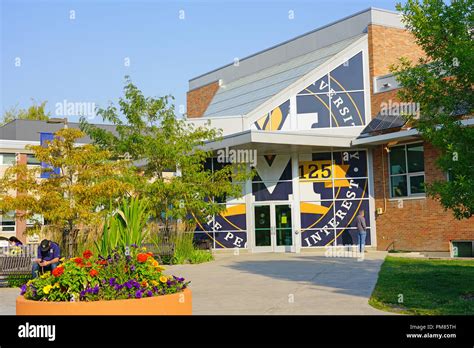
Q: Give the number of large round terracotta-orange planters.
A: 1